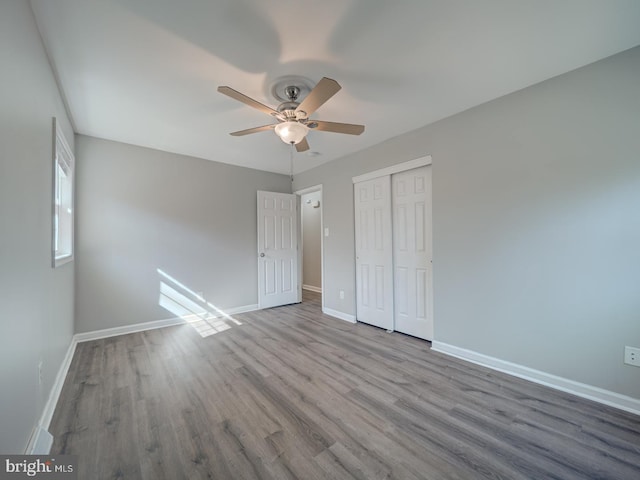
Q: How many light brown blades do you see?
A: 5